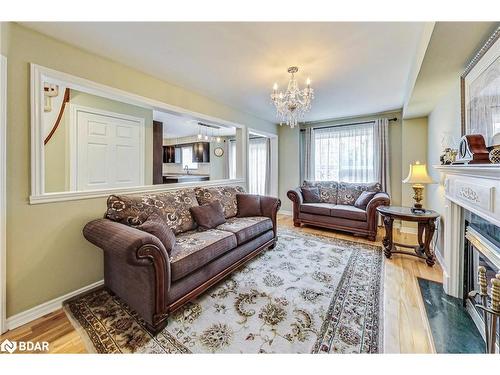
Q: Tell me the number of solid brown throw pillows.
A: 5